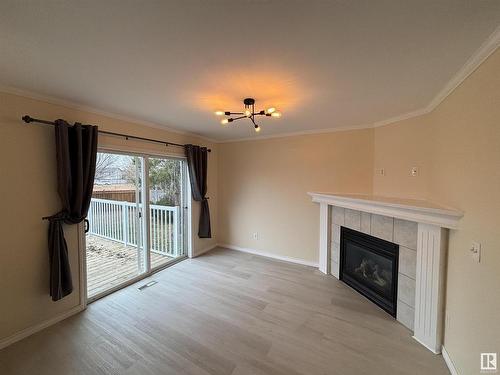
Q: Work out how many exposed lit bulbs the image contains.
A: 6